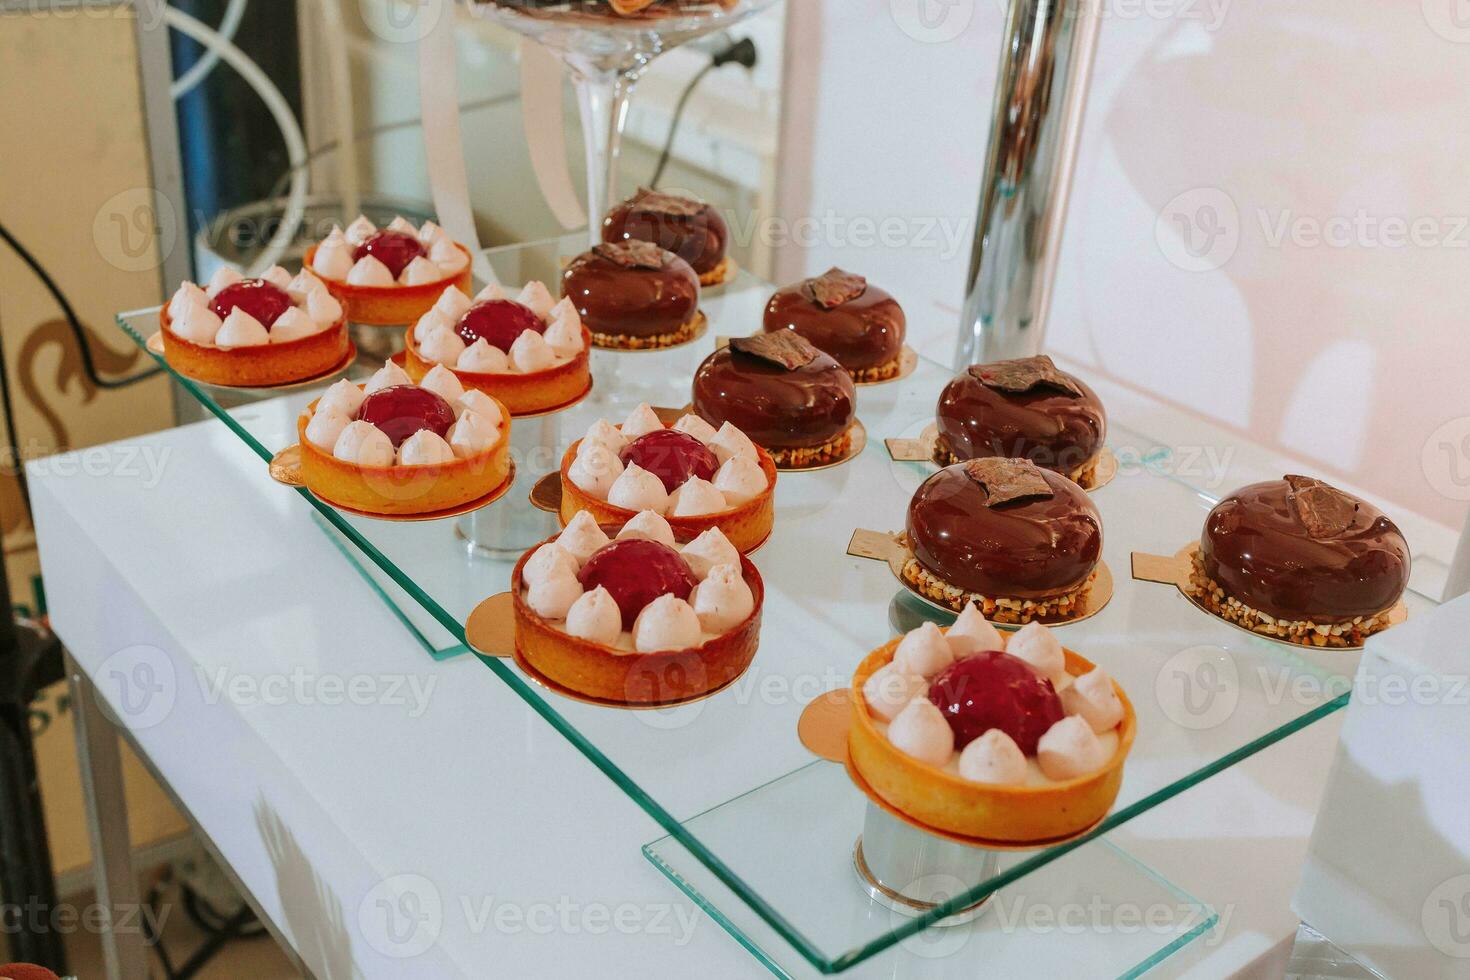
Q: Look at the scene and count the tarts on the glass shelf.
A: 7